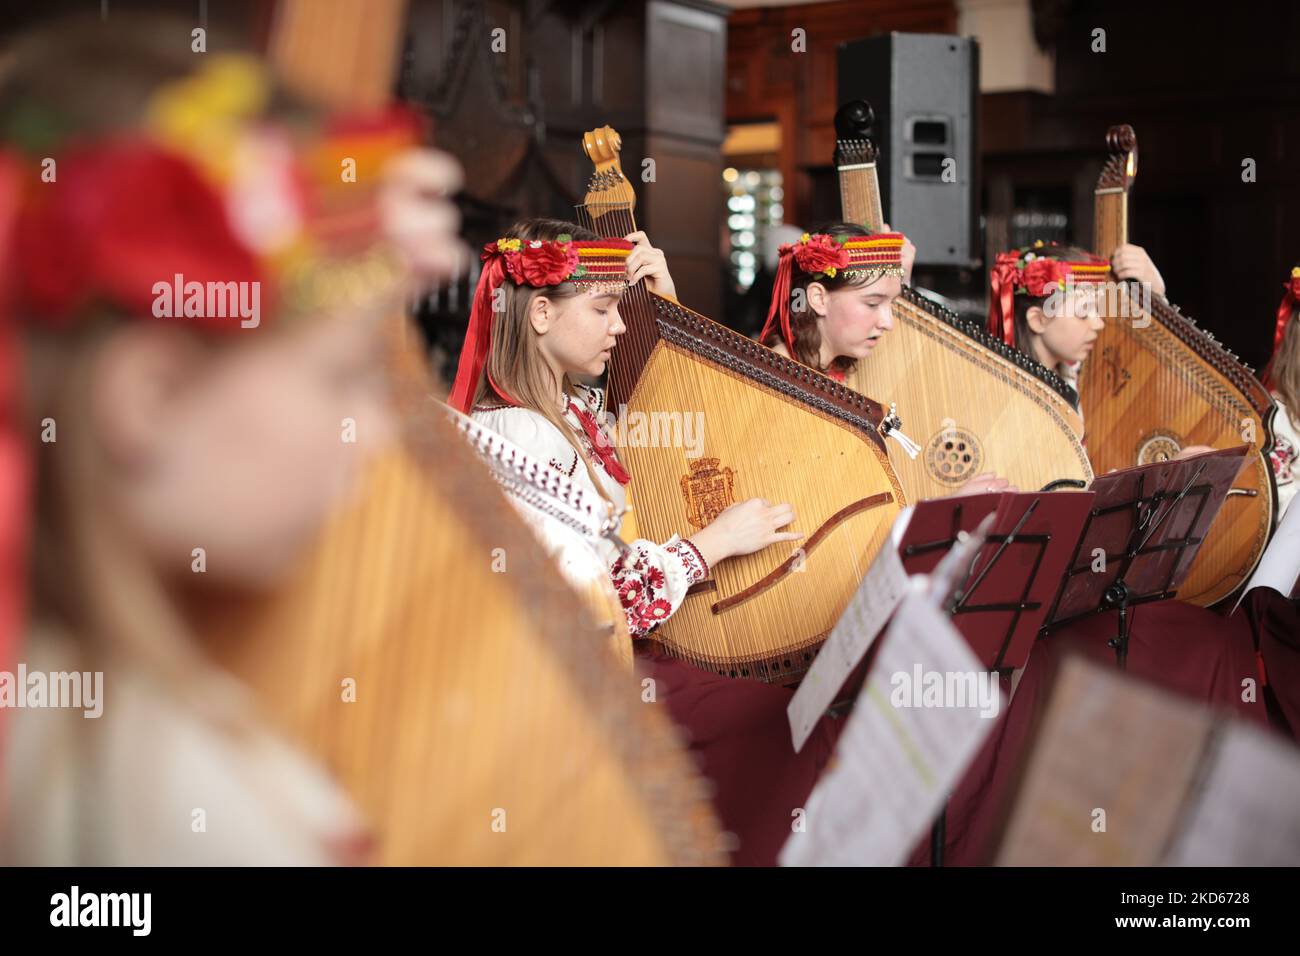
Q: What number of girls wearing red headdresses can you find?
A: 5